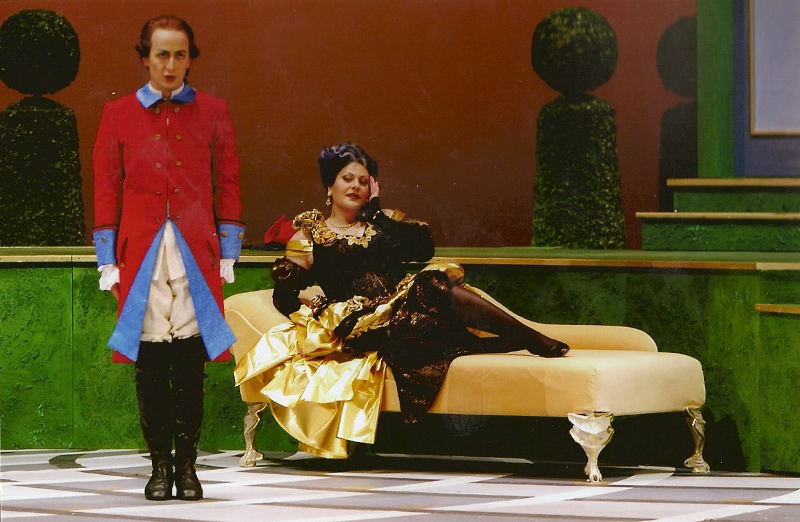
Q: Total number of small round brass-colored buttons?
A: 15